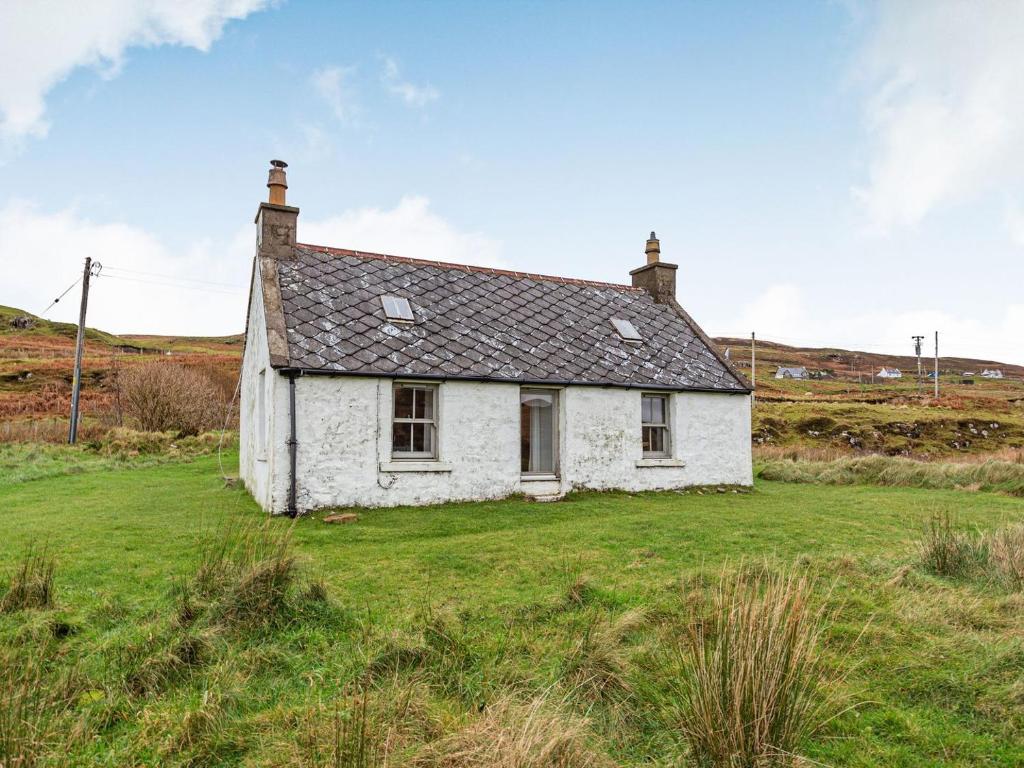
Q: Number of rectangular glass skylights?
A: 2